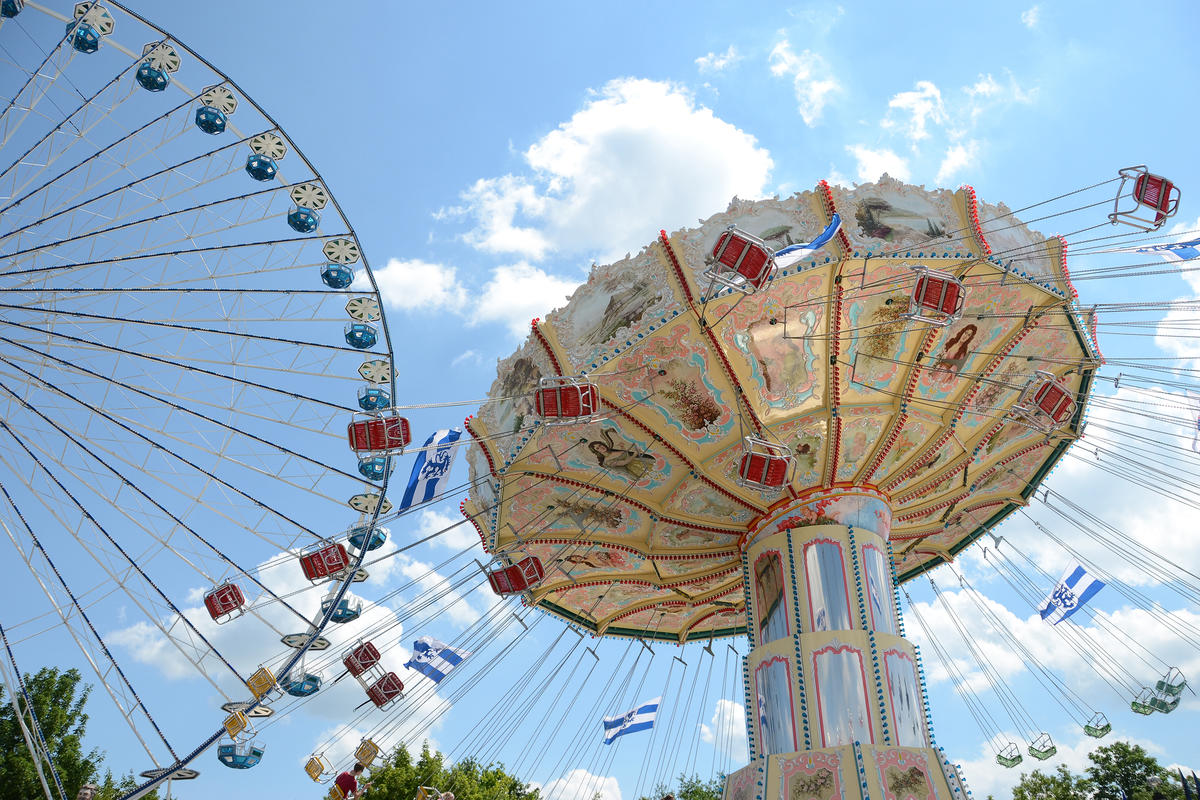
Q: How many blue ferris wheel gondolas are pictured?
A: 14